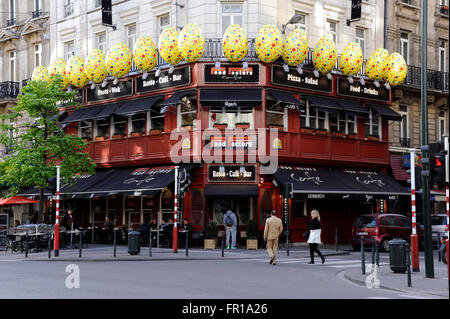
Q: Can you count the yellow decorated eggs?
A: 15